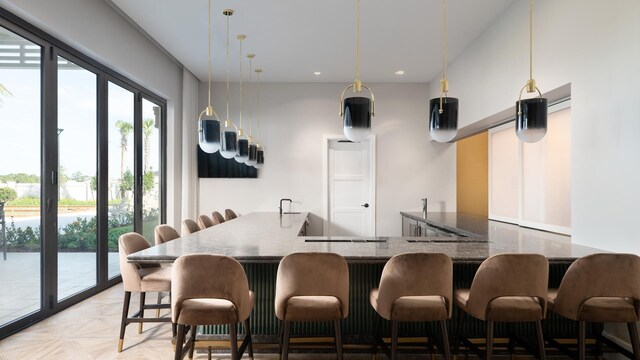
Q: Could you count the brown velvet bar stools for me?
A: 11